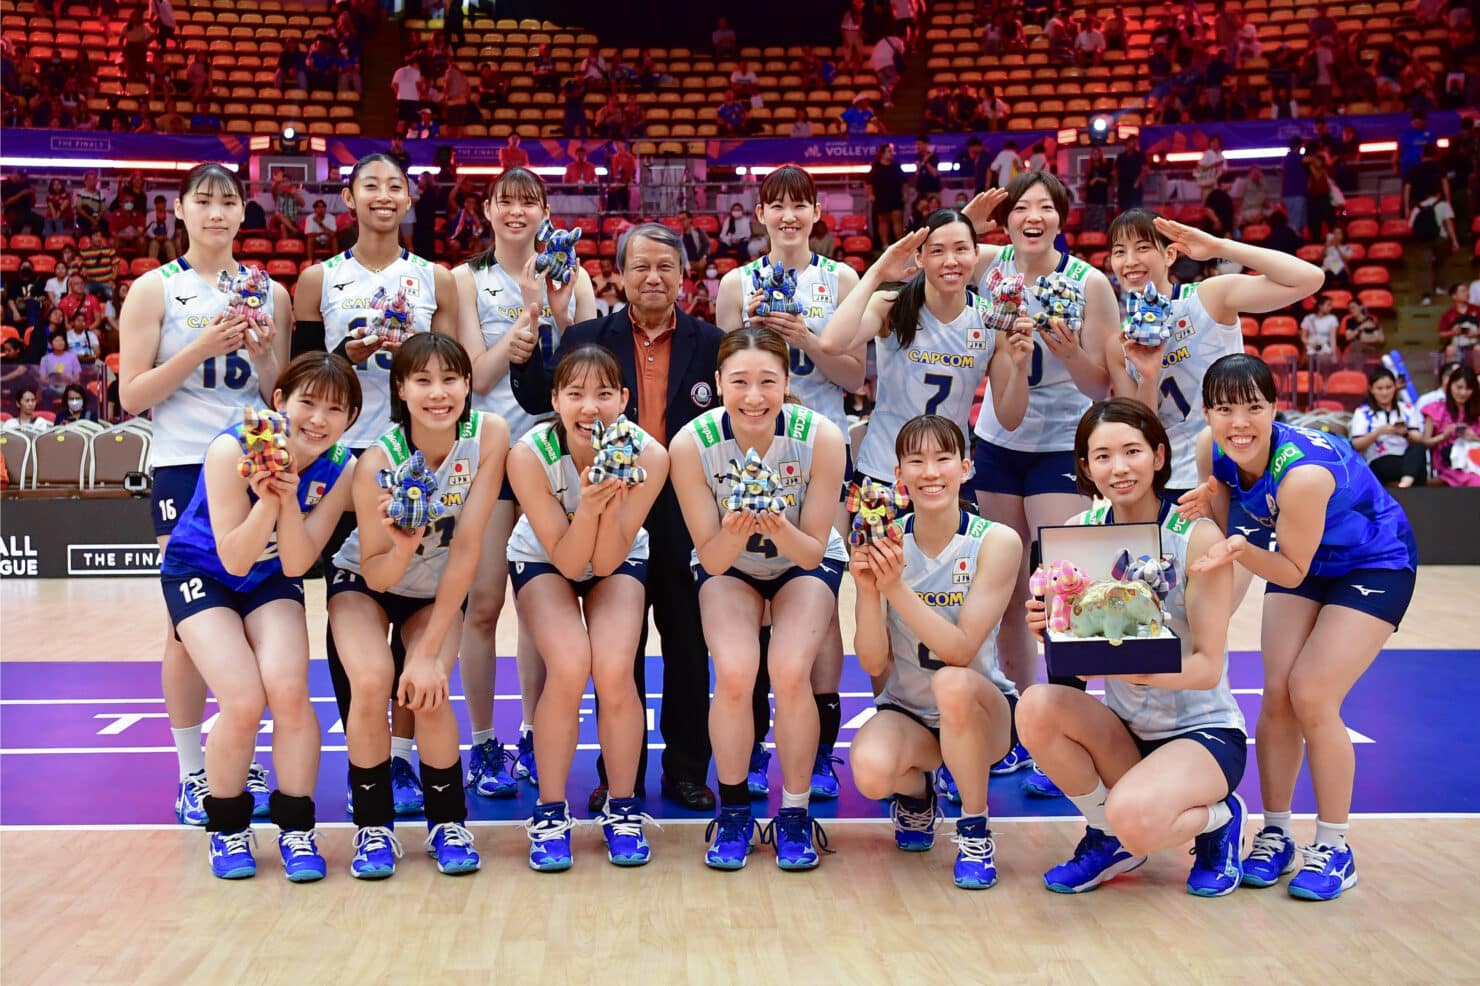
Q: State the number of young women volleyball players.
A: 14